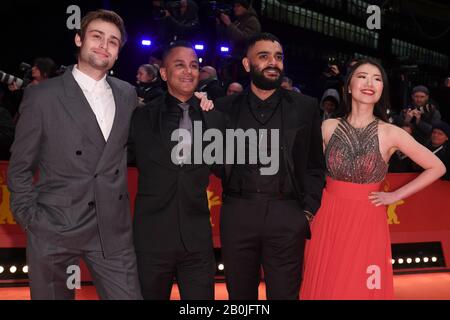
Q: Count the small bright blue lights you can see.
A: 3